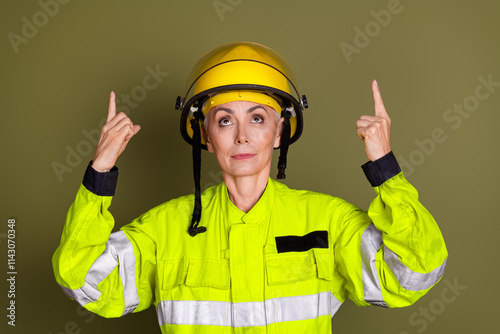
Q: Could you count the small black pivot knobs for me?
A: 2